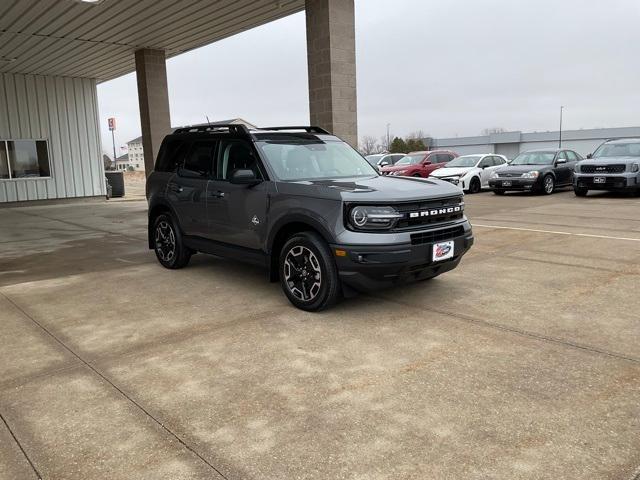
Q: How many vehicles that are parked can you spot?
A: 6